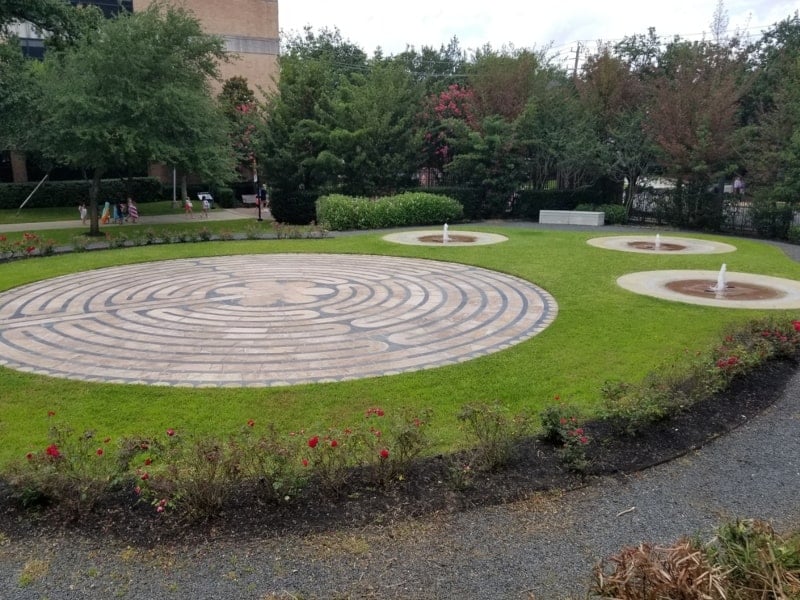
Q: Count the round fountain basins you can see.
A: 3